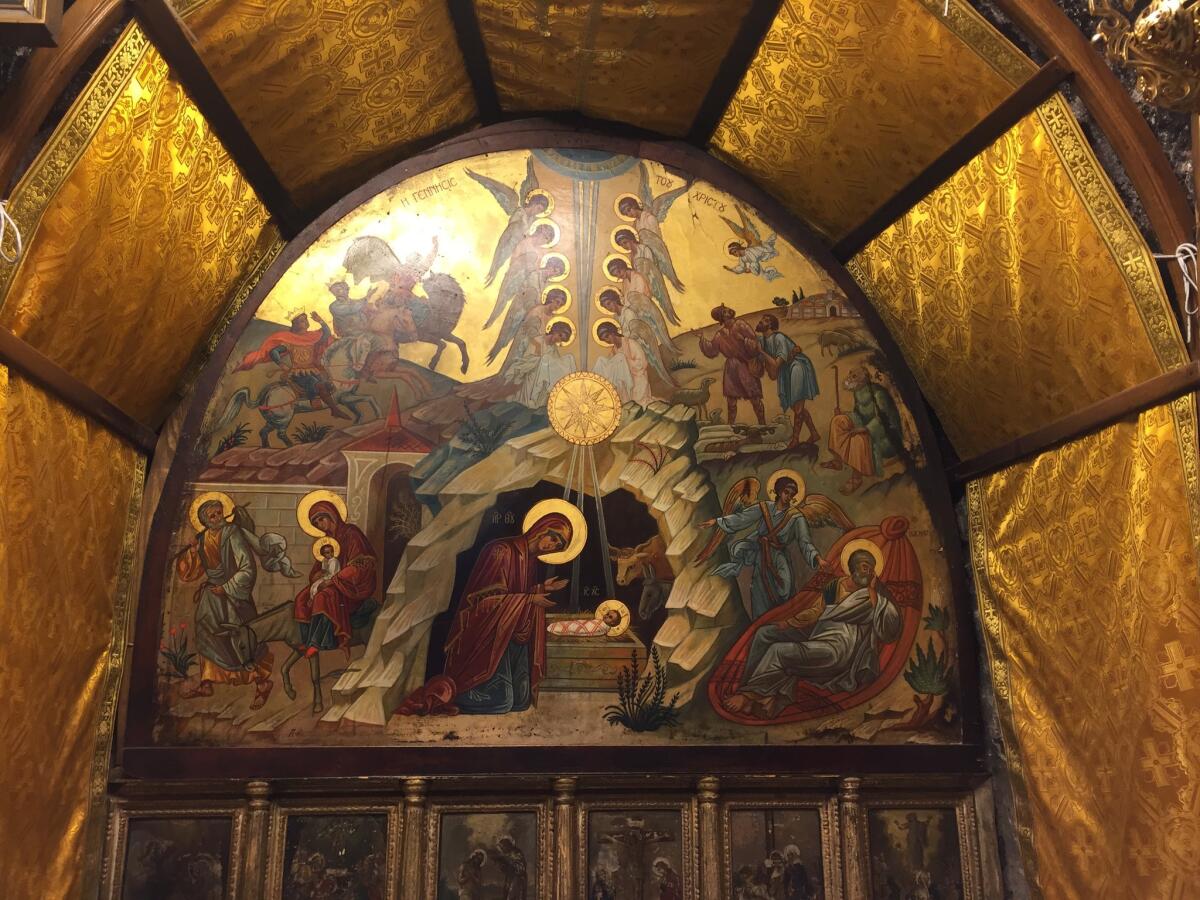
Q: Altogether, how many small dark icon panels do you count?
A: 6